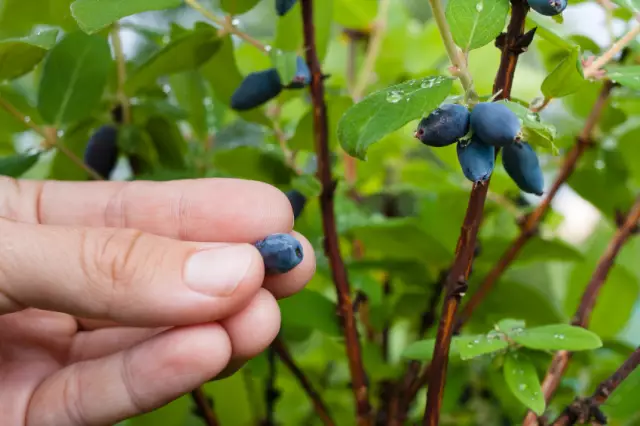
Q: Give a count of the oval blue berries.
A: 11